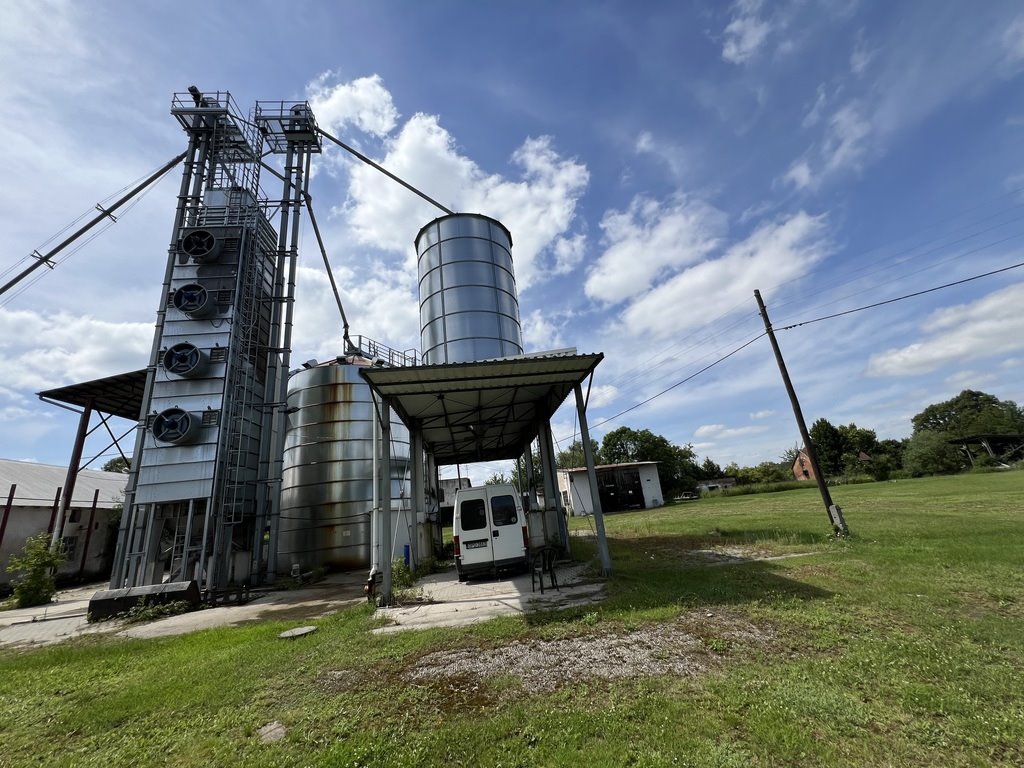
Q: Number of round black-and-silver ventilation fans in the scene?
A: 4